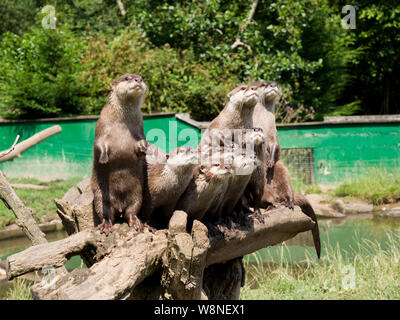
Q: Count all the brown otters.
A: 8